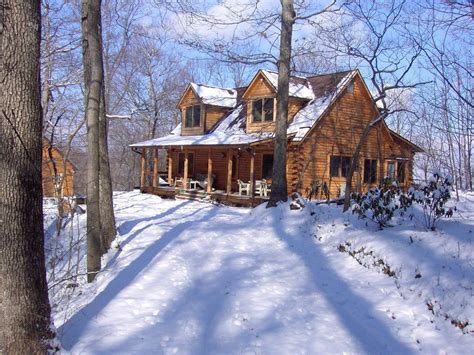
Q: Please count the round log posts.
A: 7